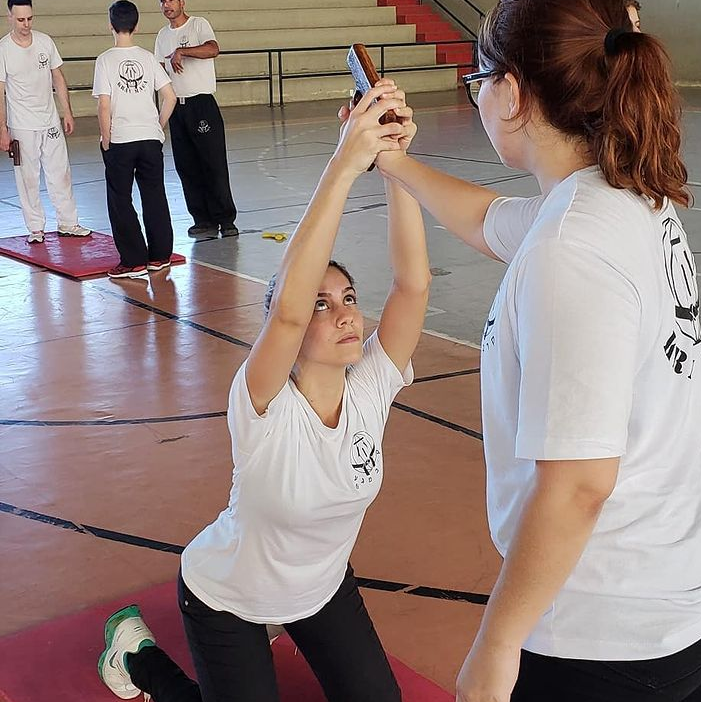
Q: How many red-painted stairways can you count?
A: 1